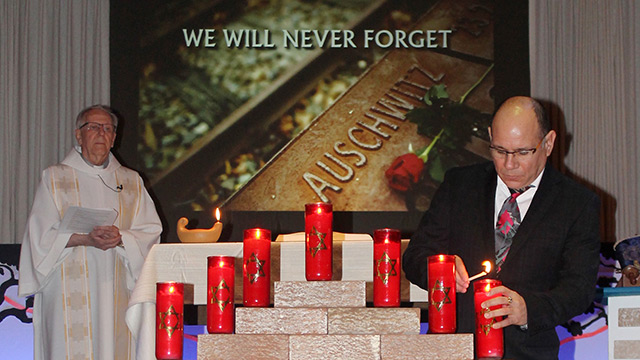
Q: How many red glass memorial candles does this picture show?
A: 7